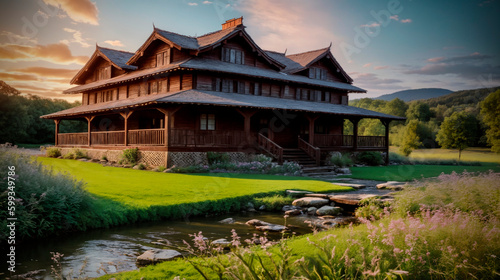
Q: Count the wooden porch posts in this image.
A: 8